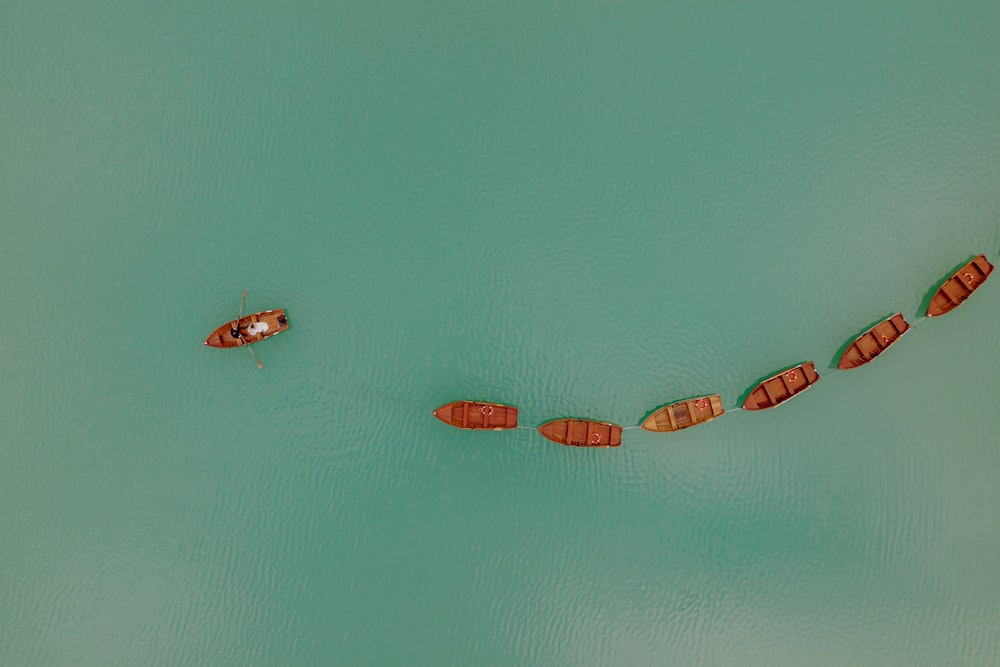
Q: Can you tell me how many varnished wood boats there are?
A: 7